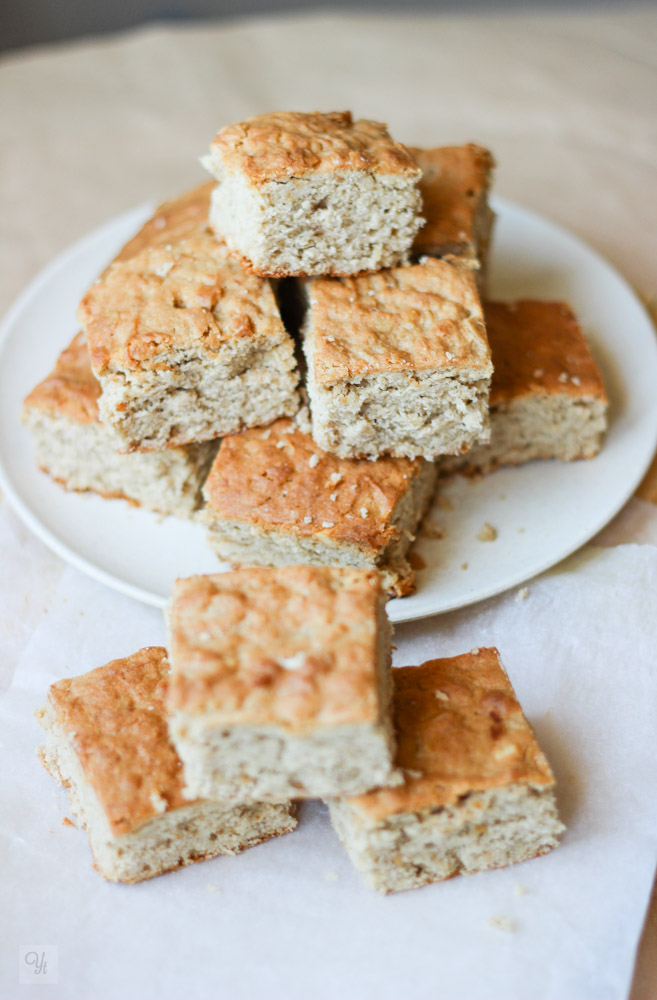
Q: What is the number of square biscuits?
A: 11